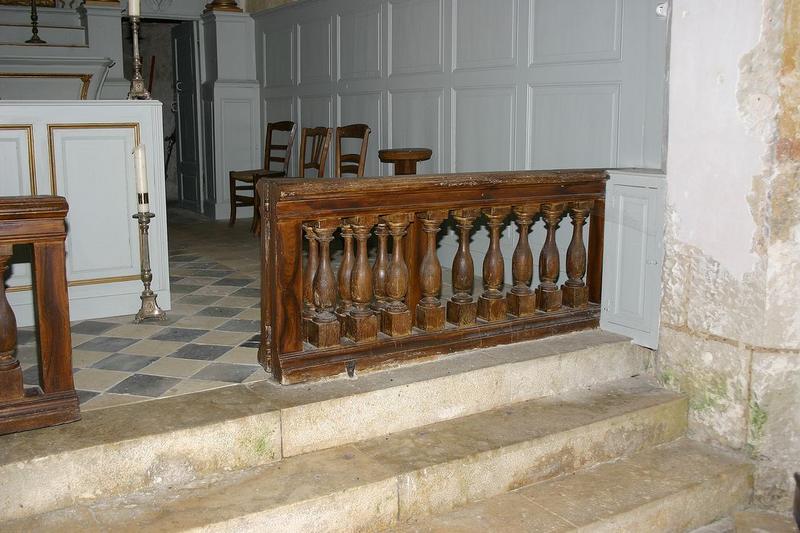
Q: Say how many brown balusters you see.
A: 13